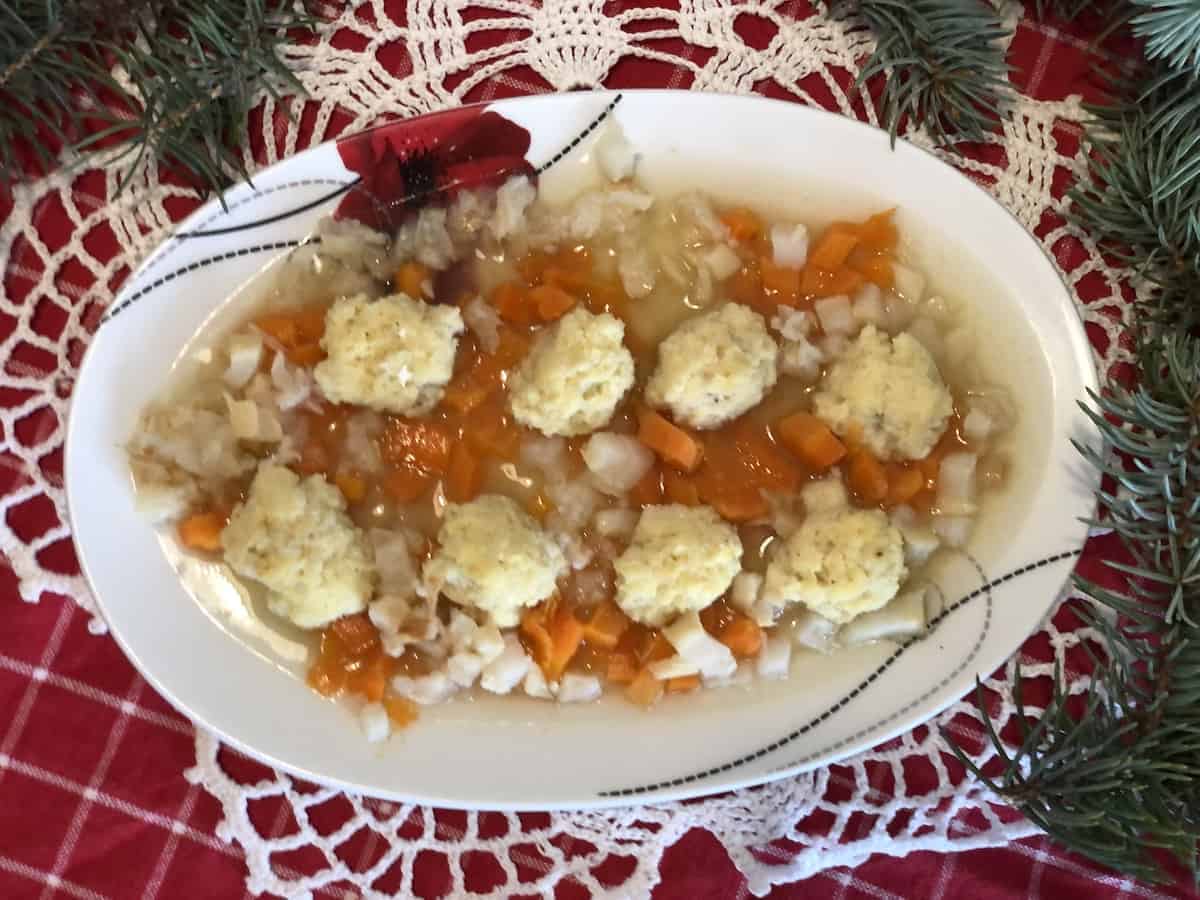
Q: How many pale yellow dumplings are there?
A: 8